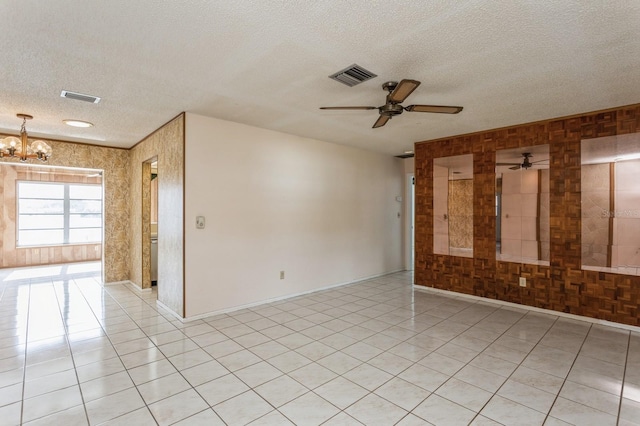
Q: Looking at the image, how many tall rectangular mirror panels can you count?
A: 3